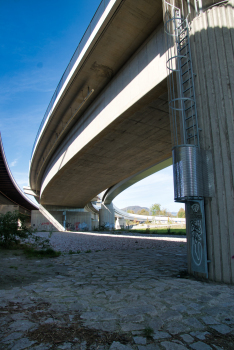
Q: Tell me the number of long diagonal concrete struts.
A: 1